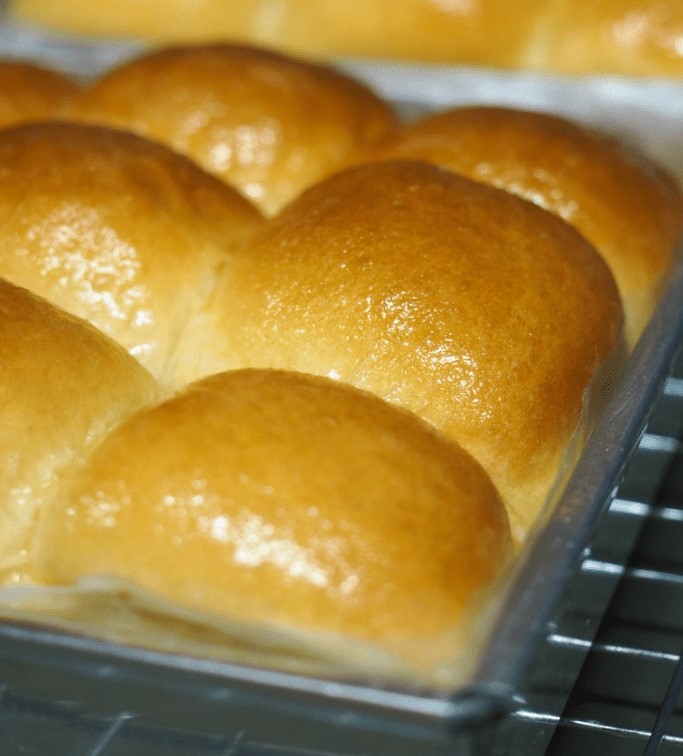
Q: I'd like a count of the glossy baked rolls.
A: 7